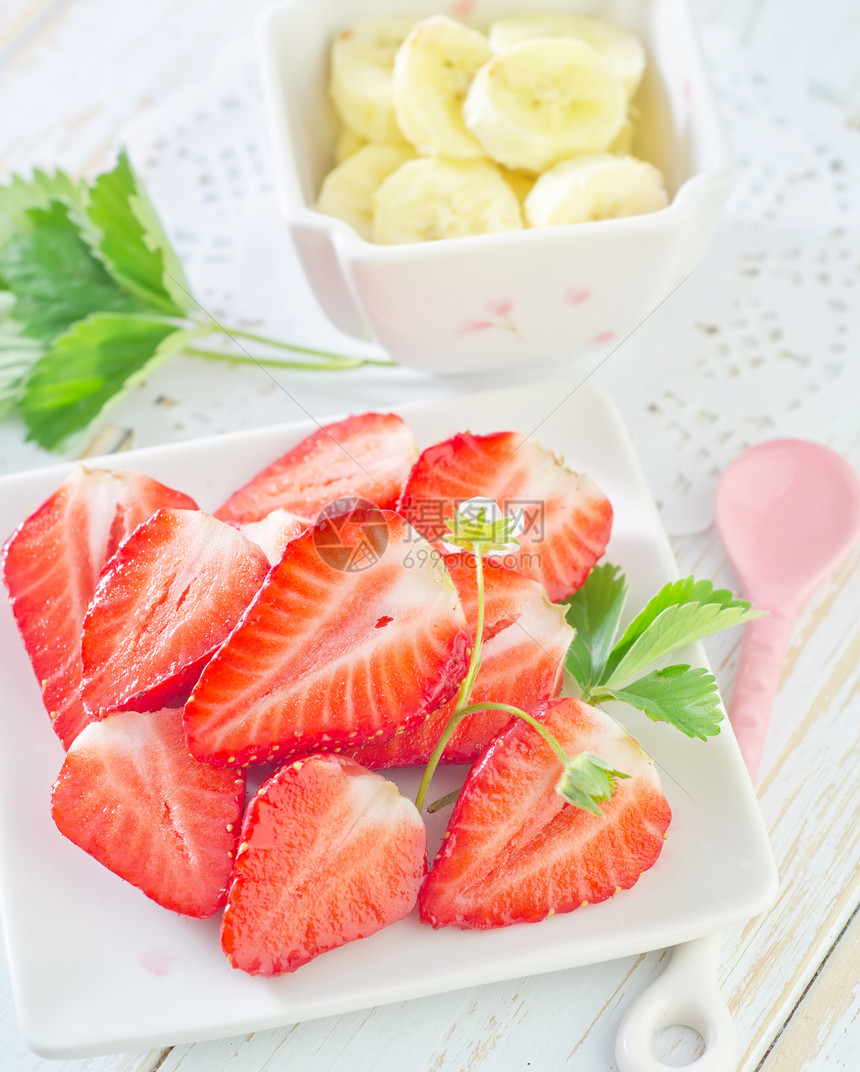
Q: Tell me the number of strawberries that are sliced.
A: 10